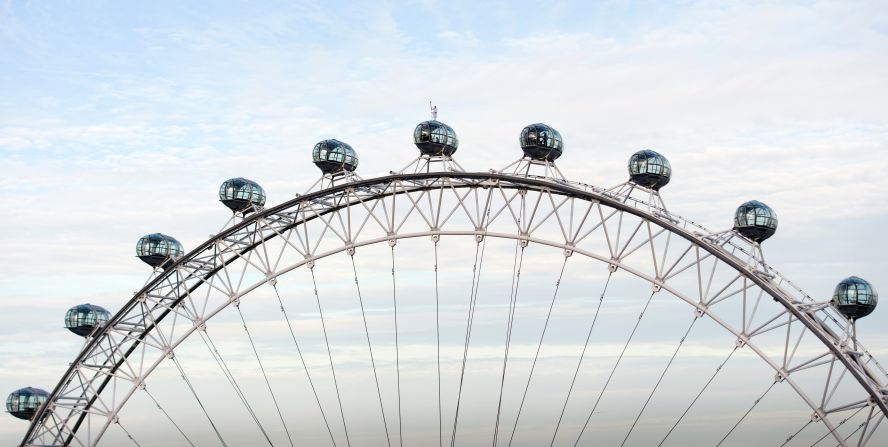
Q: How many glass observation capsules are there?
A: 10